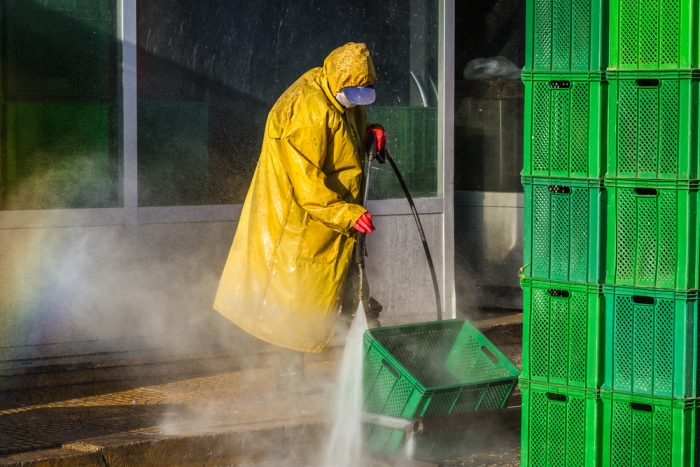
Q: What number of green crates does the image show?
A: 11